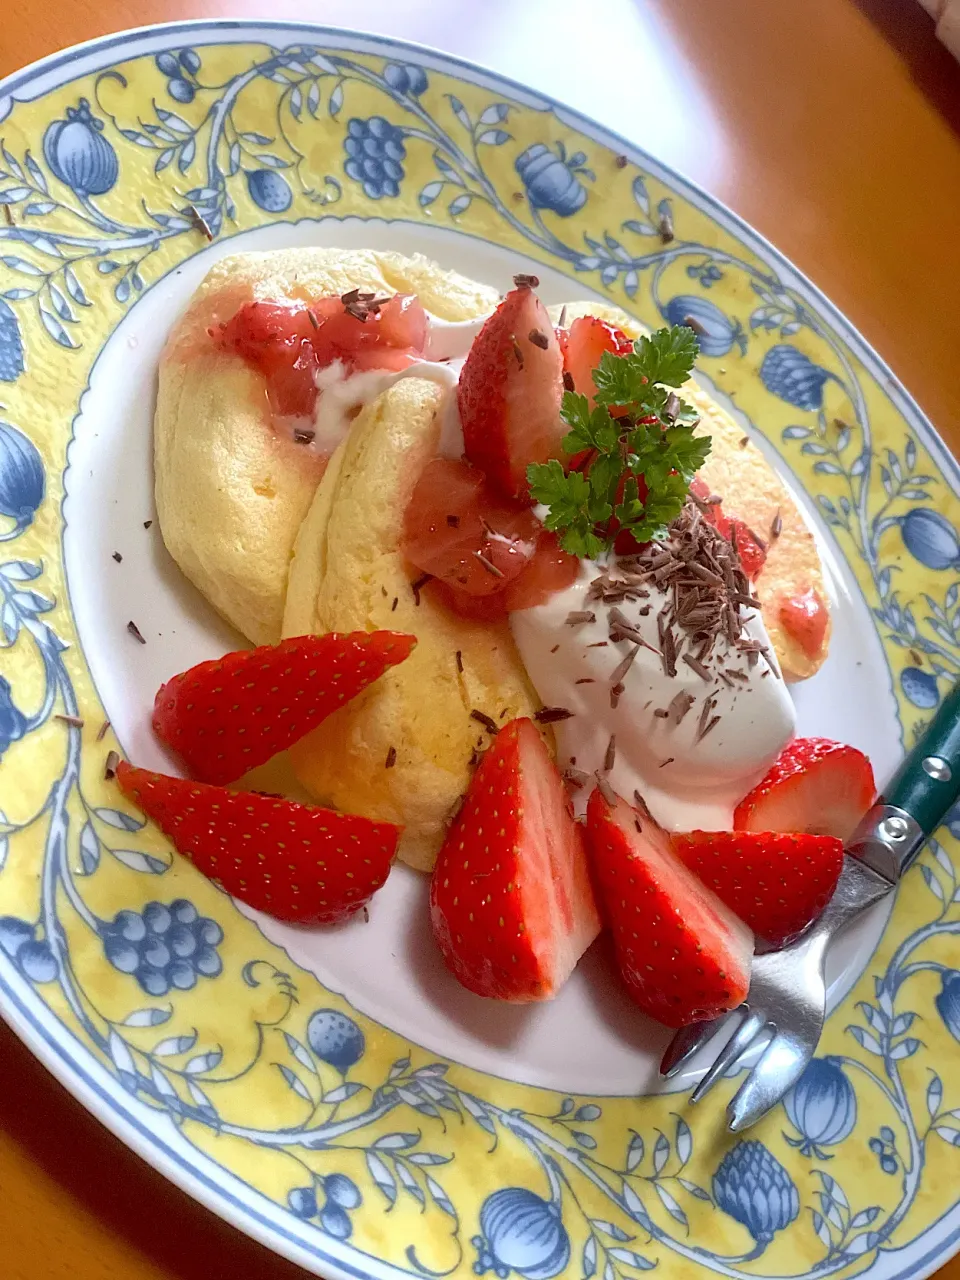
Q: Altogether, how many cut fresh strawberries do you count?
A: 8